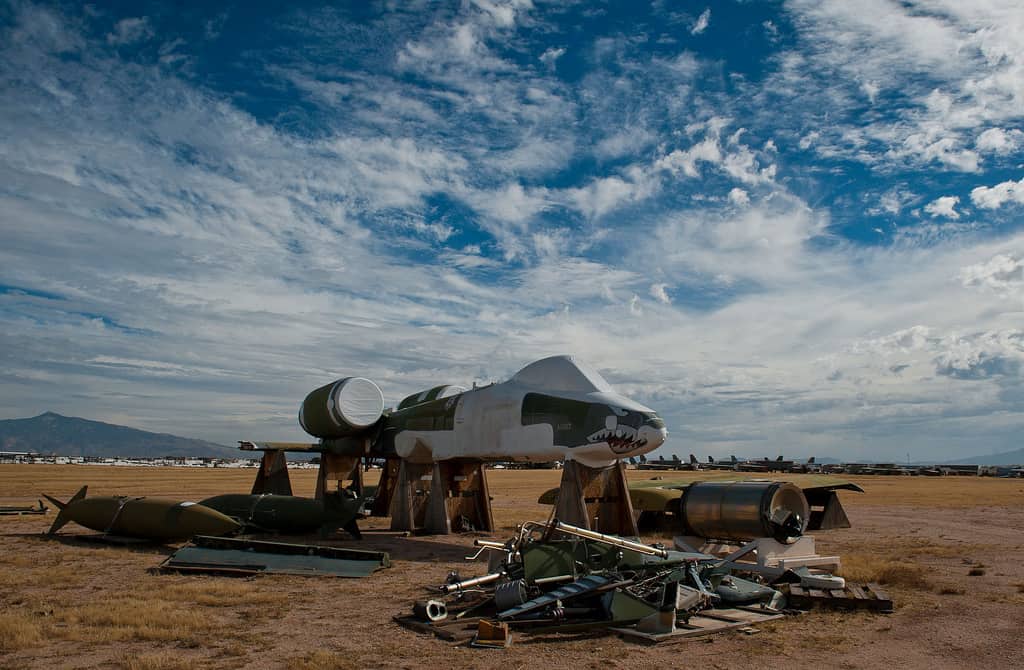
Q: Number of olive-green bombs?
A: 2